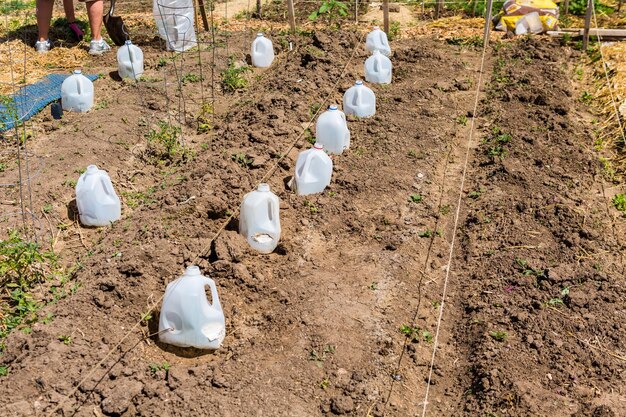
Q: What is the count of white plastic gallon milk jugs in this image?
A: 11